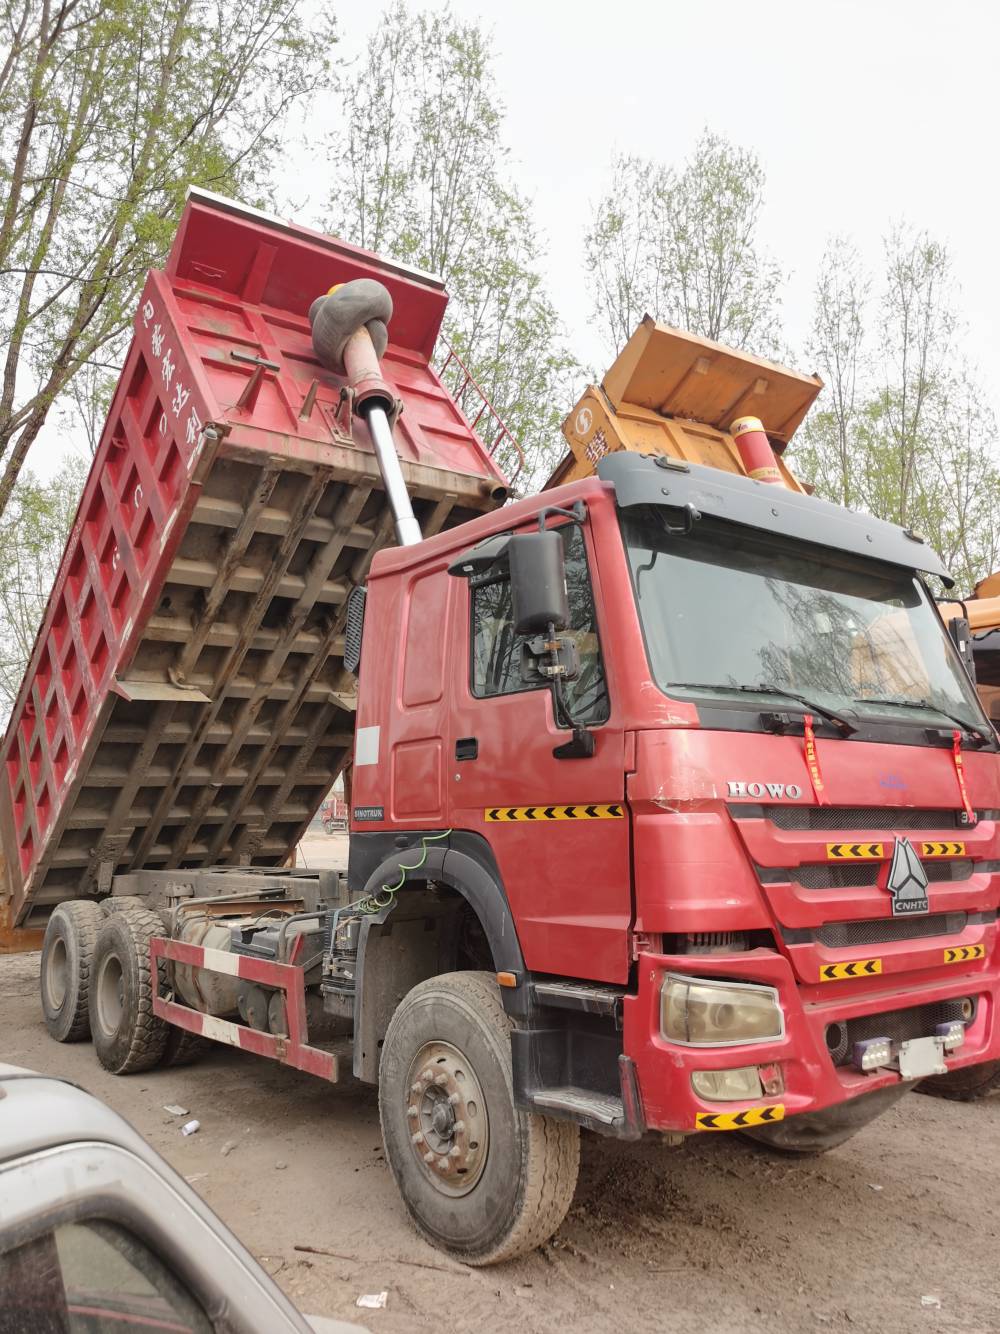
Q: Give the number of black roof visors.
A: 1